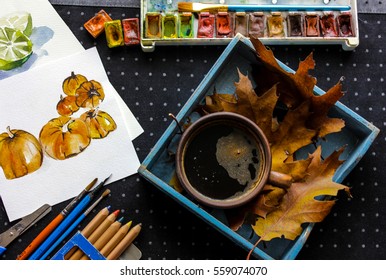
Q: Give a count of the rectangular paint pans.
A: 15